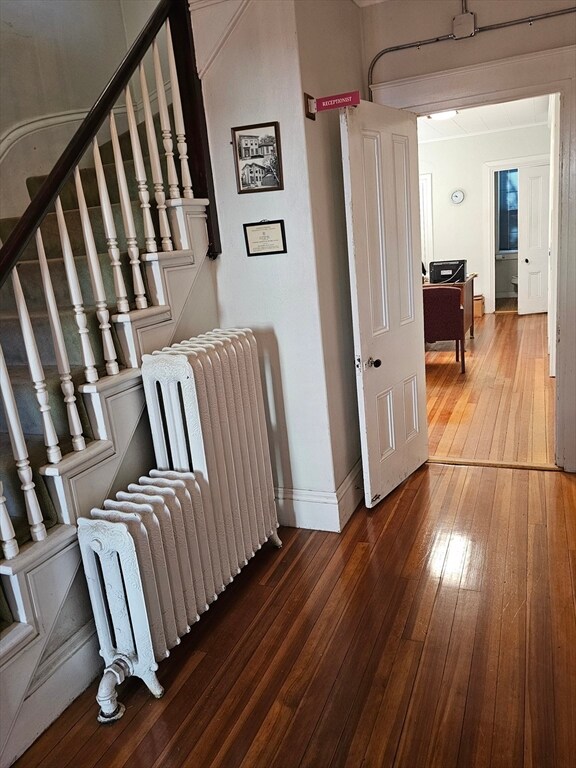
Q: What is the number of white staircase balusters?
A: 12